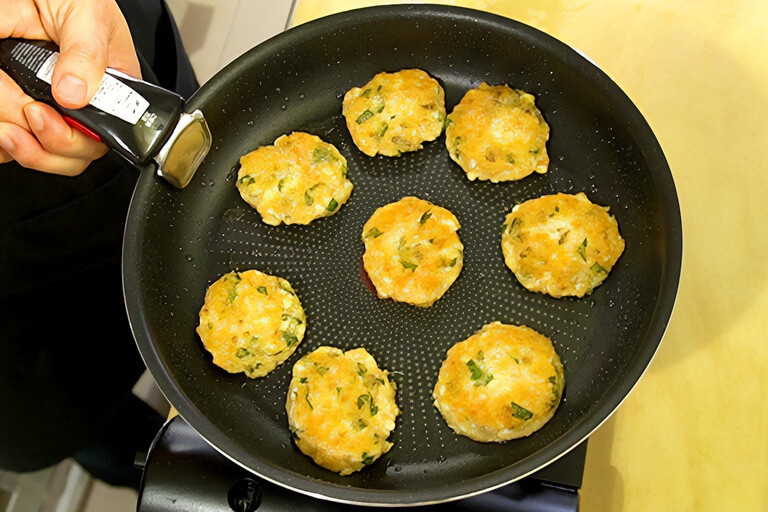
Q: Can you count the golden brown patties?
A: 8